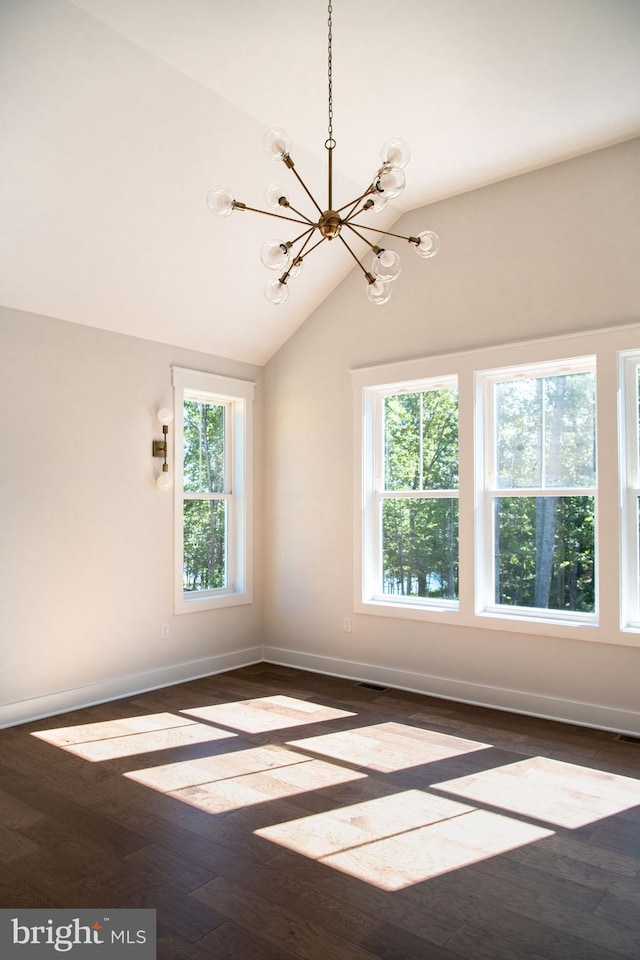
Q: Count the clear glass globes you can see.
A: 12